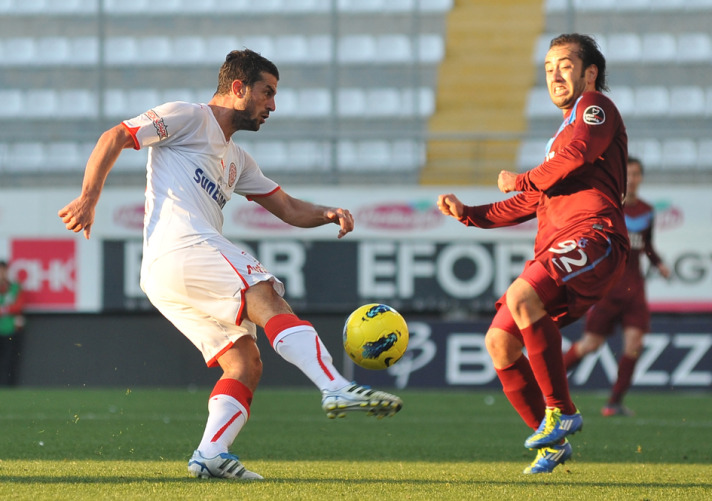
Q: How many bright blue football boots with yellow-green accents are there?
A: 2